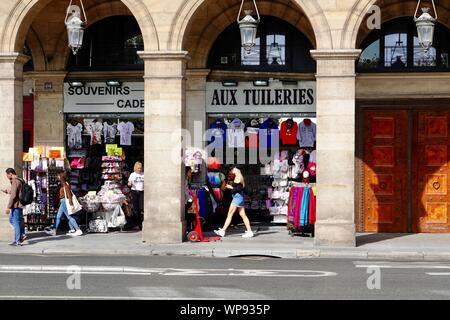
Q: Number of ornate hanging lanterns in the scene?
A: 3